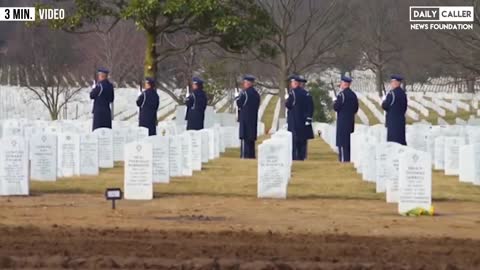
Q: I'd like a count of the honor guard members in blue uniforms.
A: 8